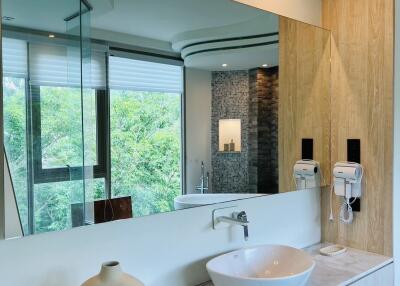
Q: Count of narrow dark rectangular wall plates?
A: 2